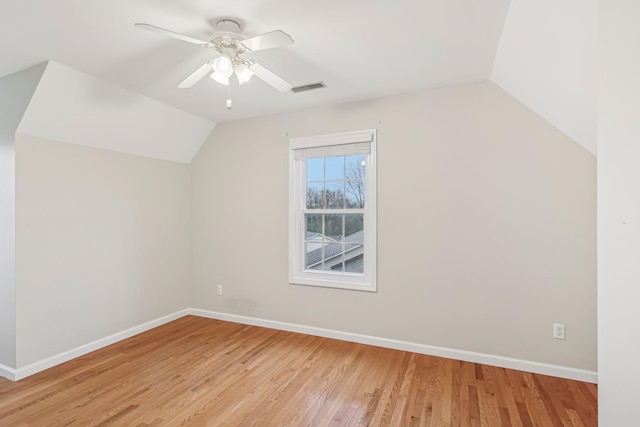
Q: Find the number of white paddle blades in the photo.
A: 4